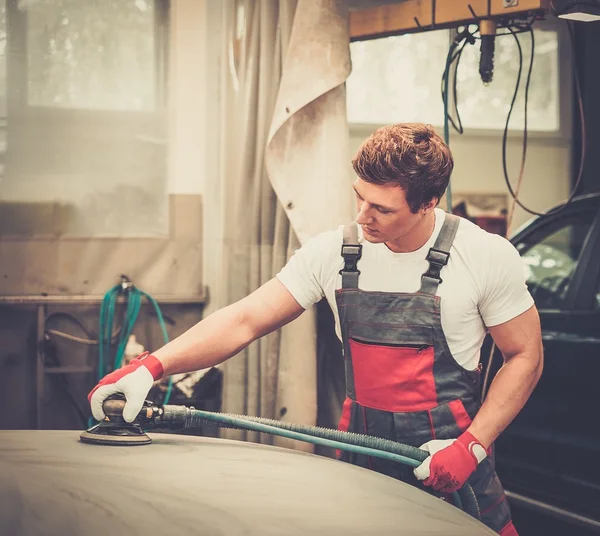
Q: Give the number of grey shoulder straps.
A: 2